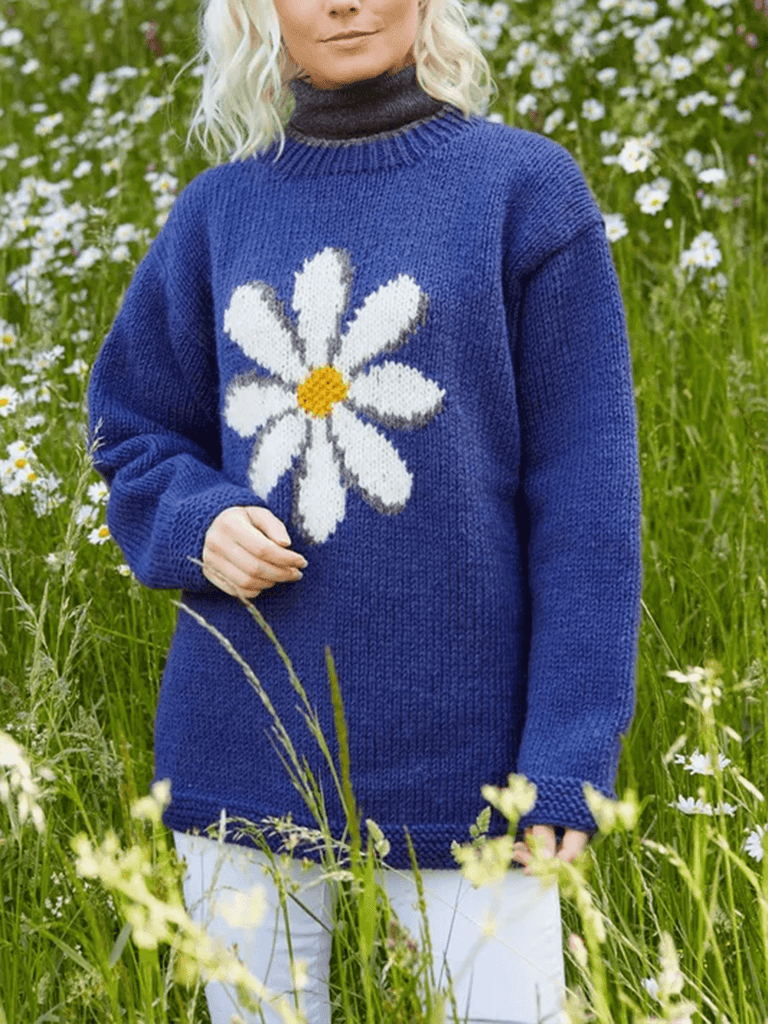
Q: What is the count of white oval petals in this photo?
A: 8